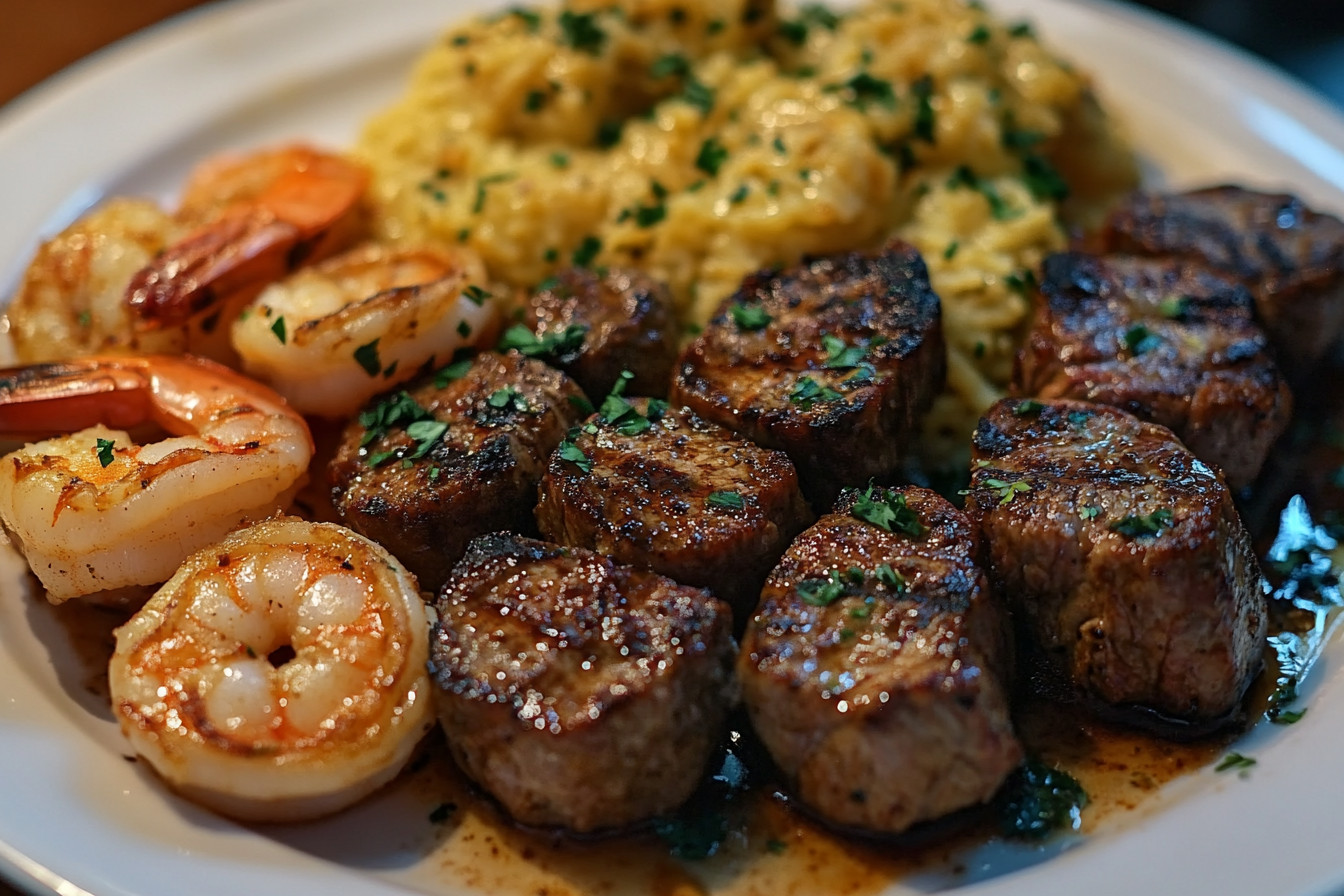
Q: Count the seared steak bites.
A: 9